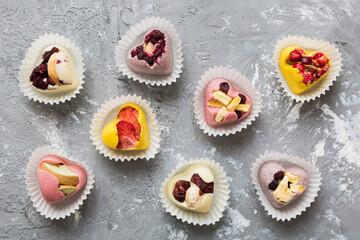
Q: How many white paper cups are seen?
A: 8